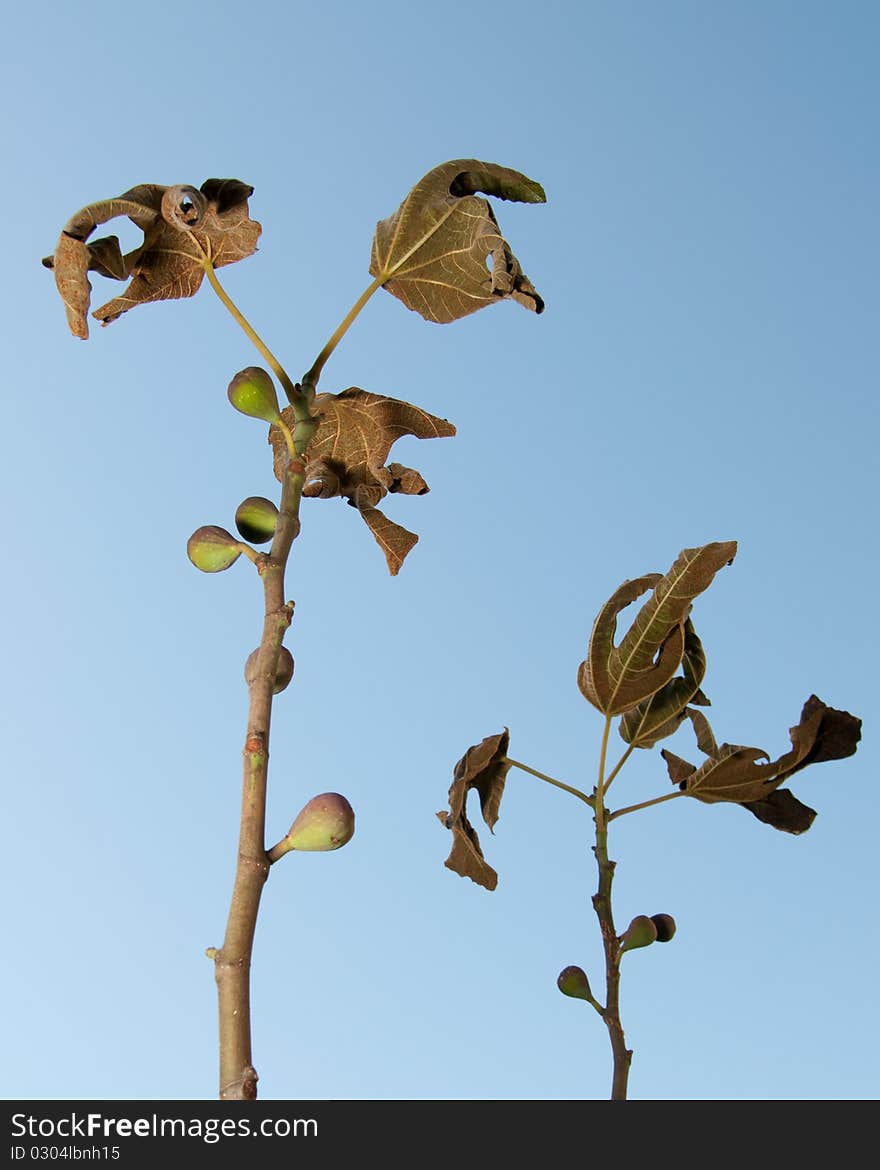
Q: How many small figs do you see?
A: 8